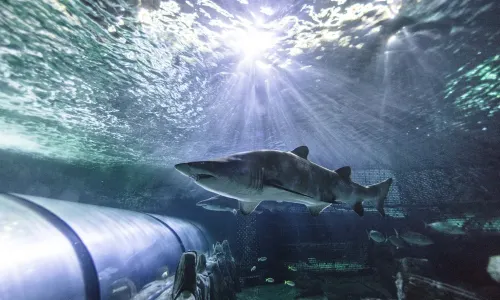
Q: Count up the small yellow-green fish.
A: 5